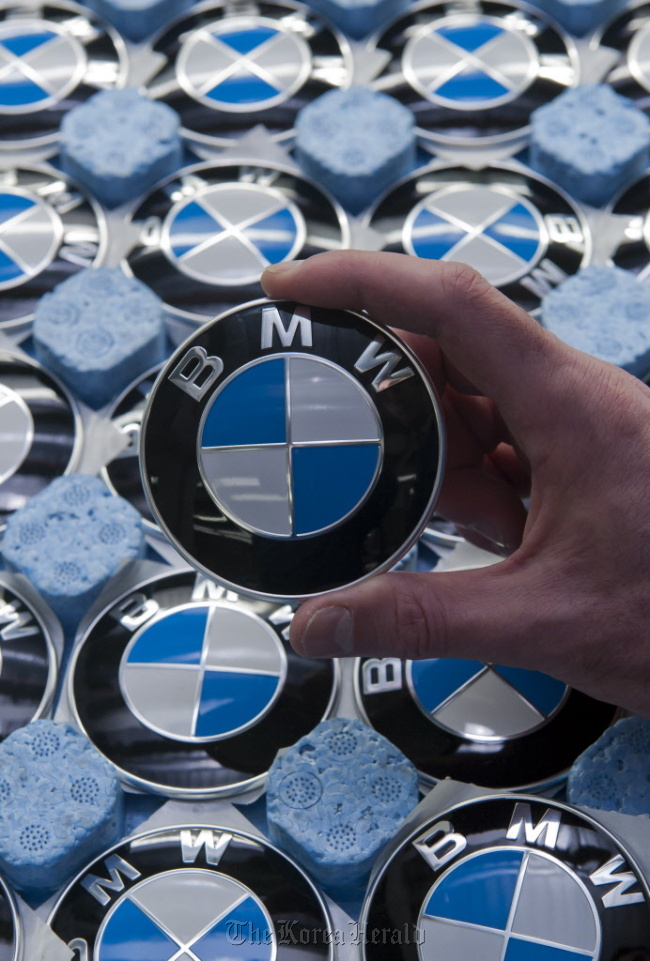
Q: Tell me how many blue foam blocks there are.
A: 12